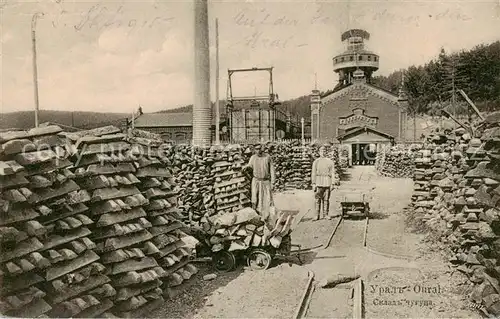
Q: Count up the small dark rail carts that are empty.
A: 1